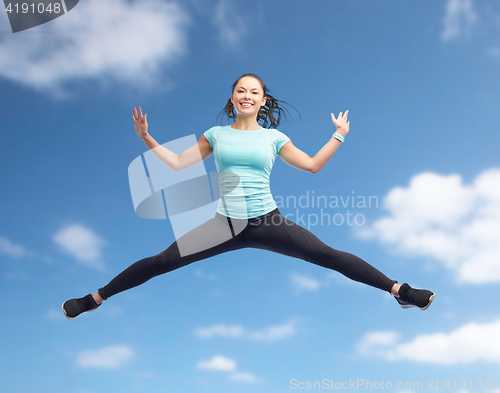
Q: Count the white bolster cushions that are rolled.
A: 0